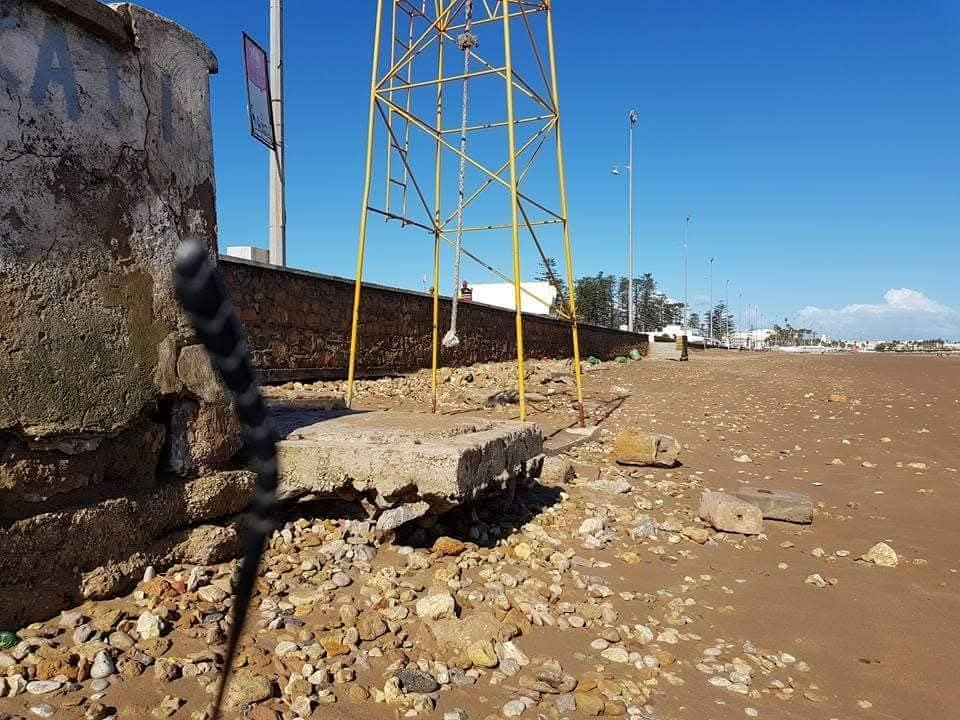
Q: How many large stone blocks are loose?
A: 3